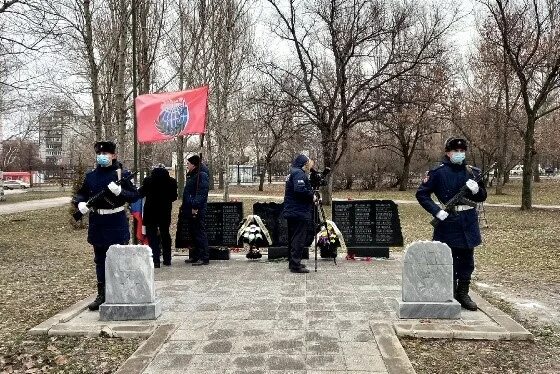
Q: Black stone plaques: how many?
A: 3